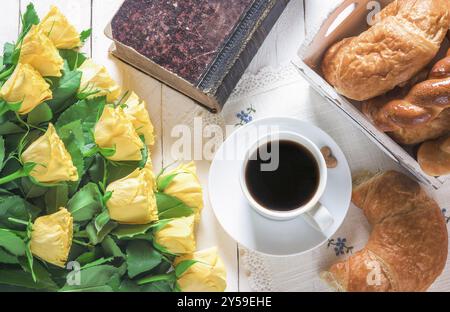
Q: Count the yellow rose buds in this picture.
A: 12